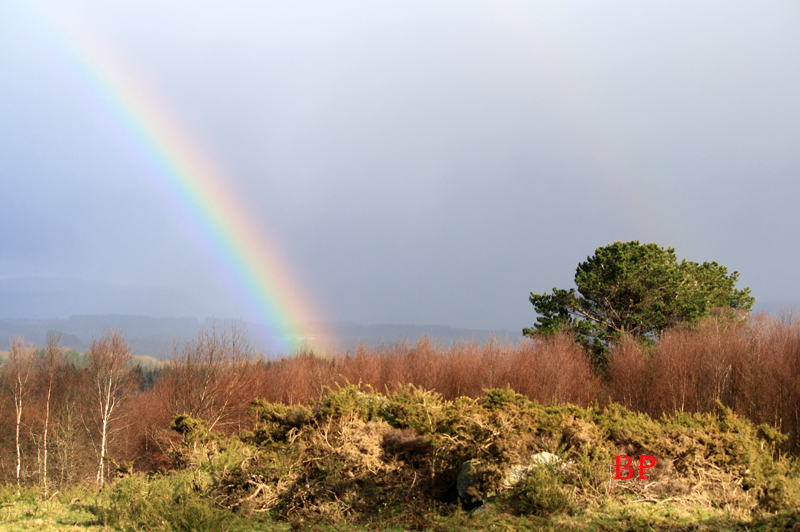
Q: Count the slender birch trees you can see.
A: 3